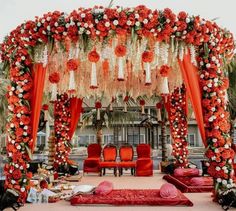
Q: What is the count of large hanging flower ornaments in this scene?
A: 6